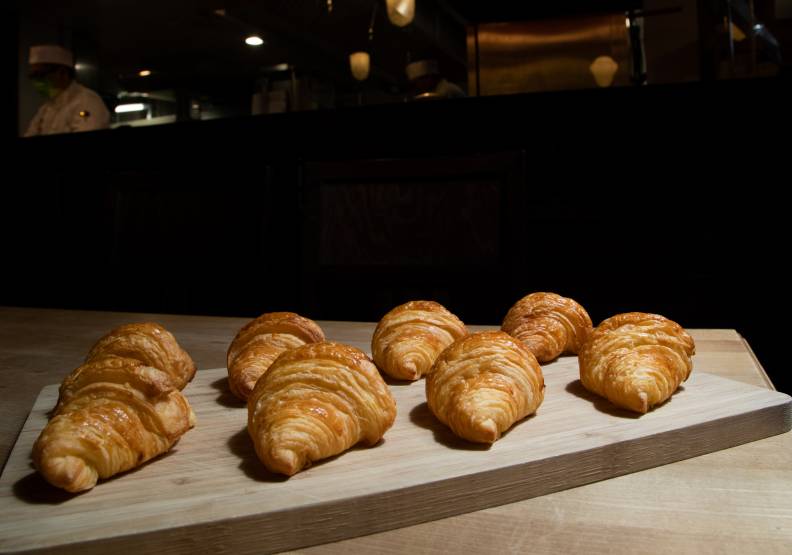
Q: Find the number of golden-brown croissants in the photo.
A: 8